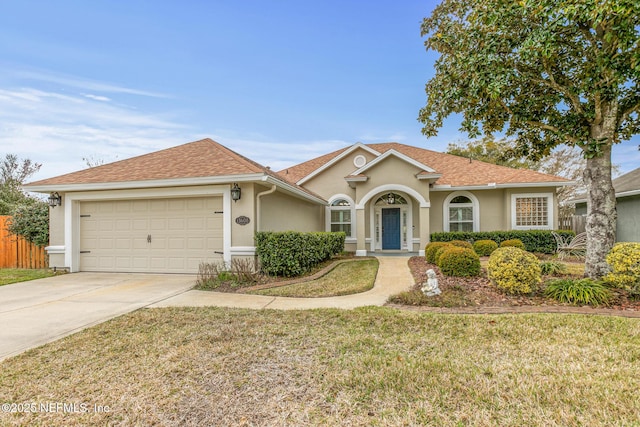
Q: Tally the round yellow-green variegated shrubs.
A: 2